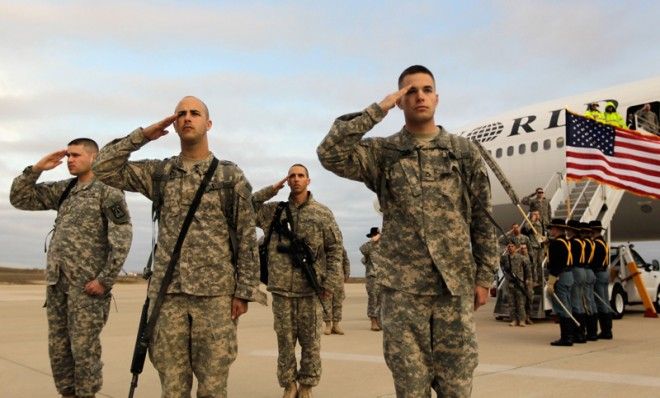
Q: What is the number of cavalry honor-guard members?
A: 4